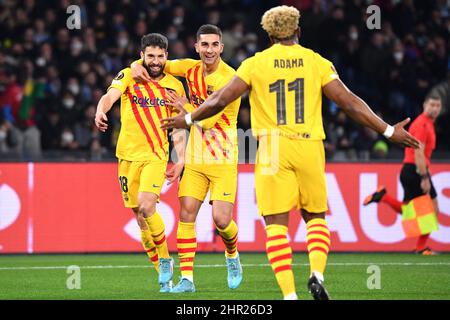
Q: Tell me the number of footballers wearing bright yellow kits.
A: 3